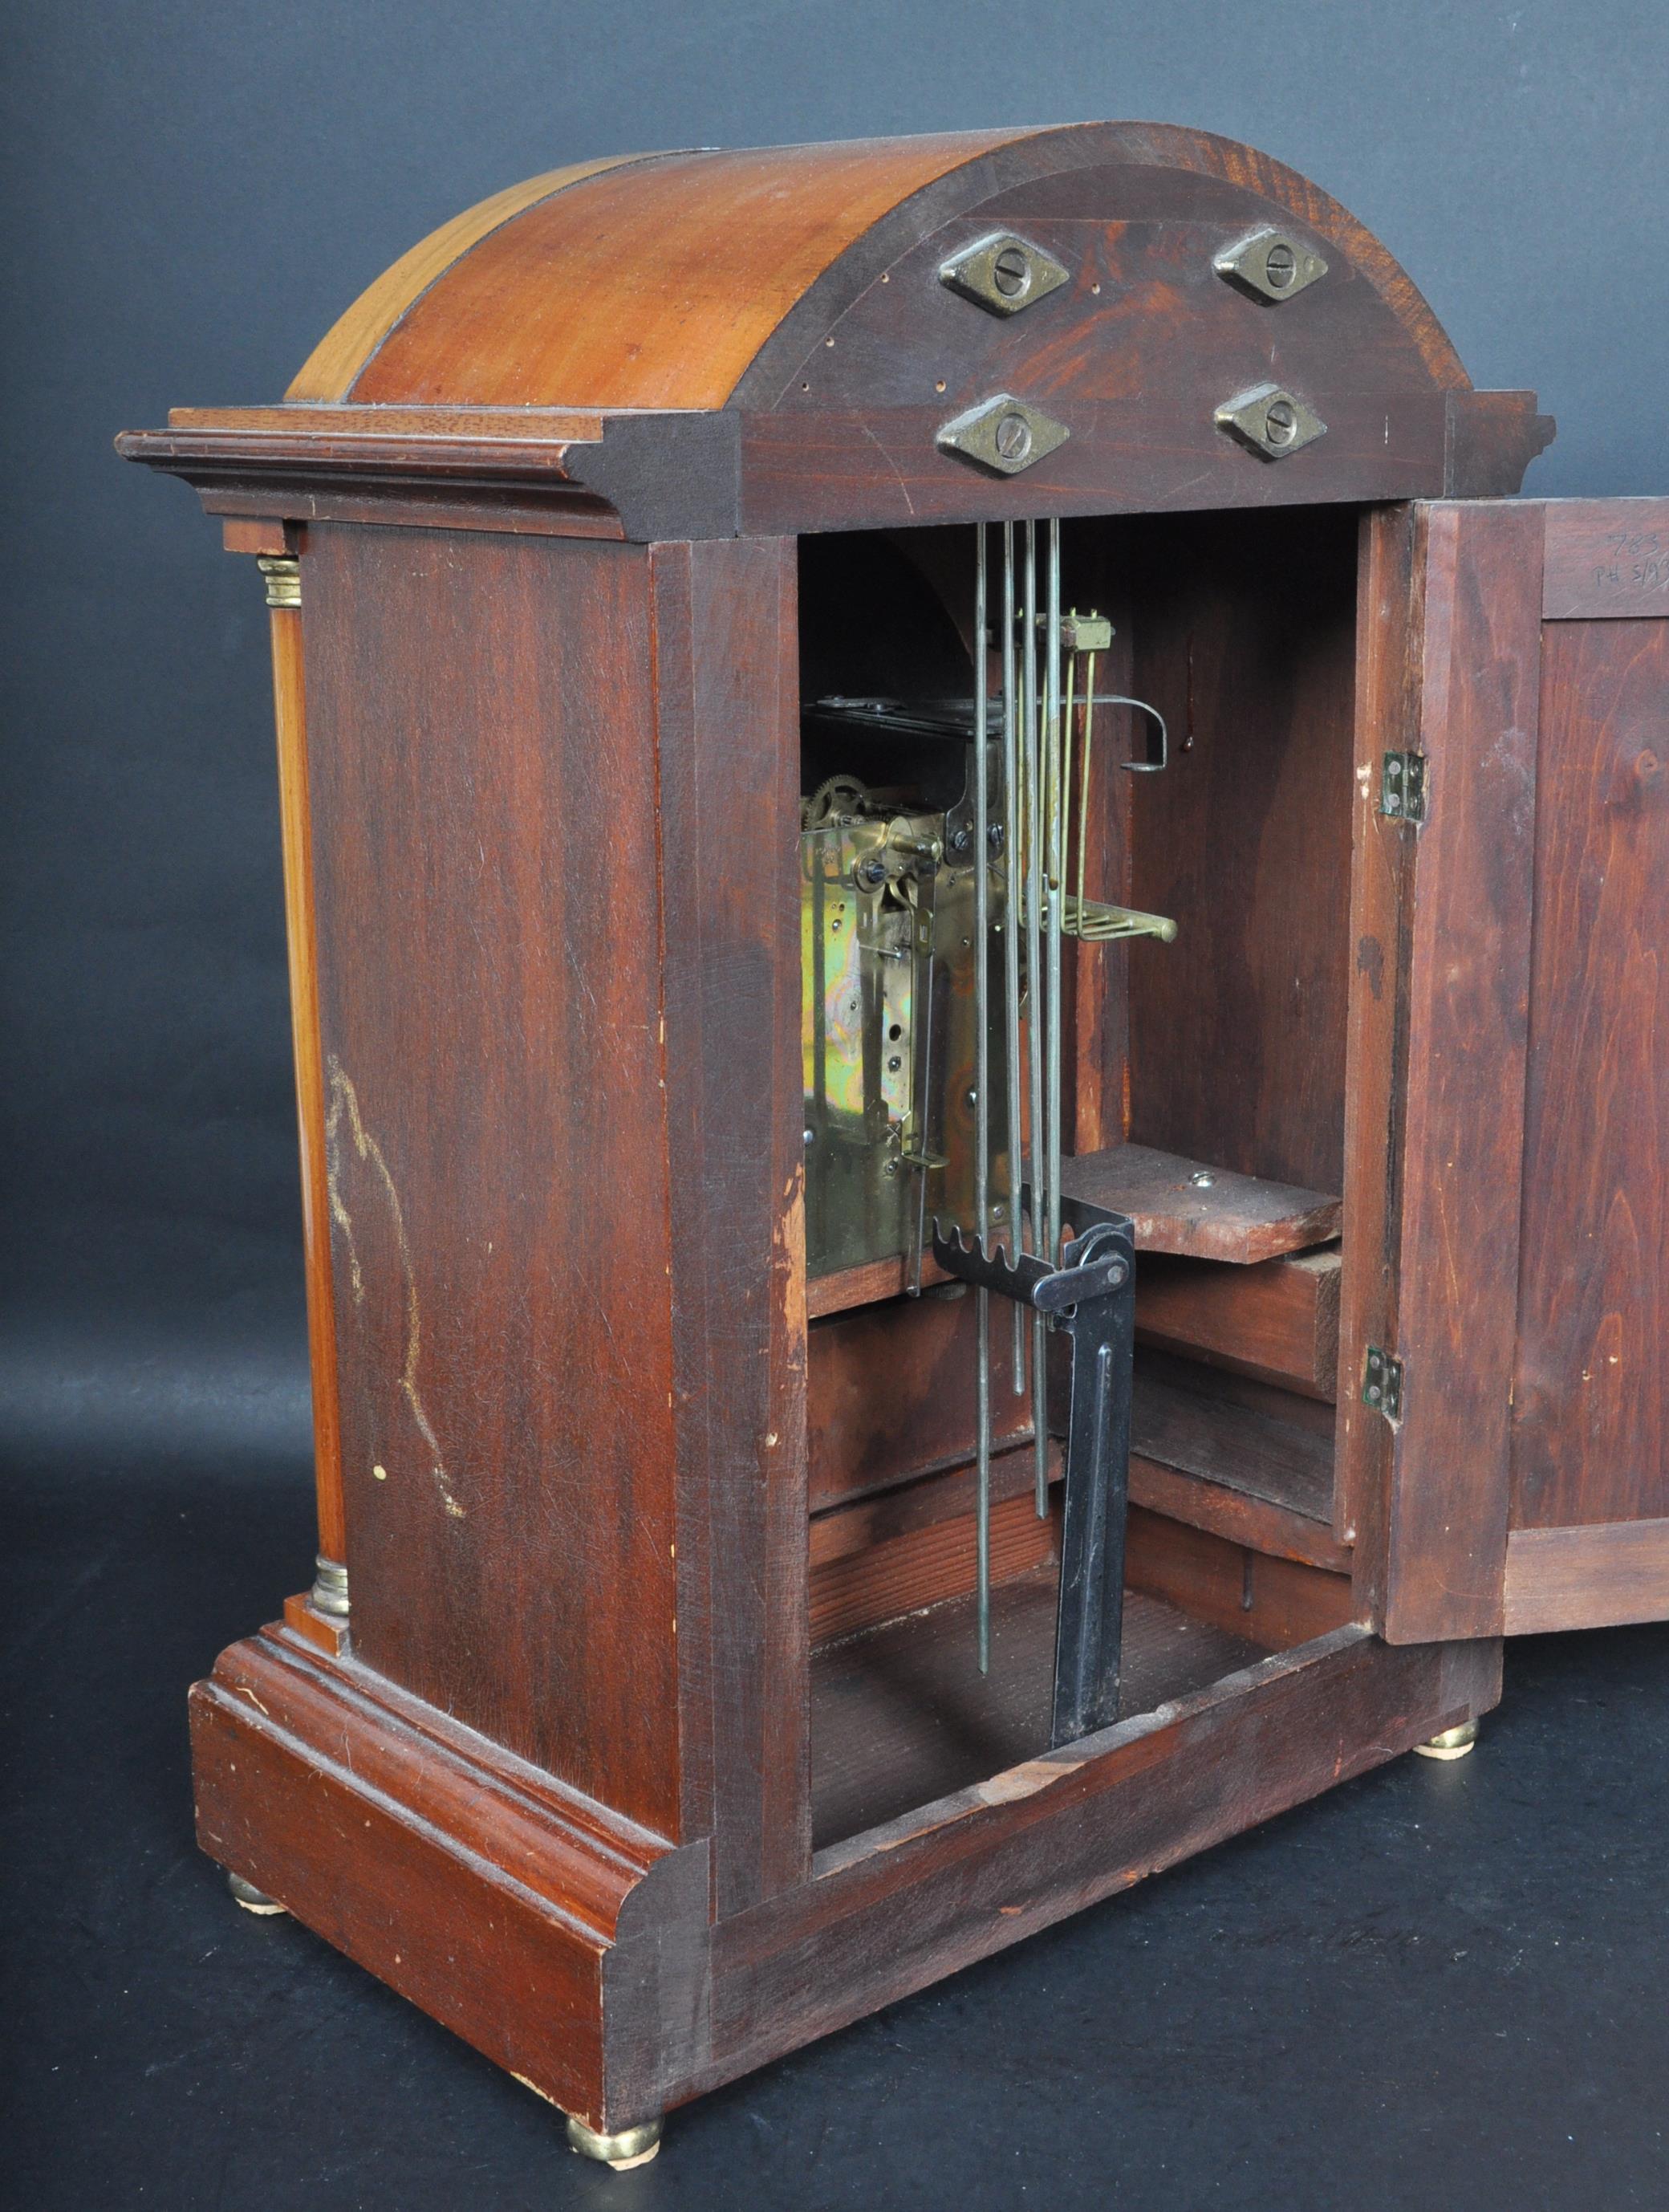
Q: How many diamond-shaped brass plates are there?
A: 4